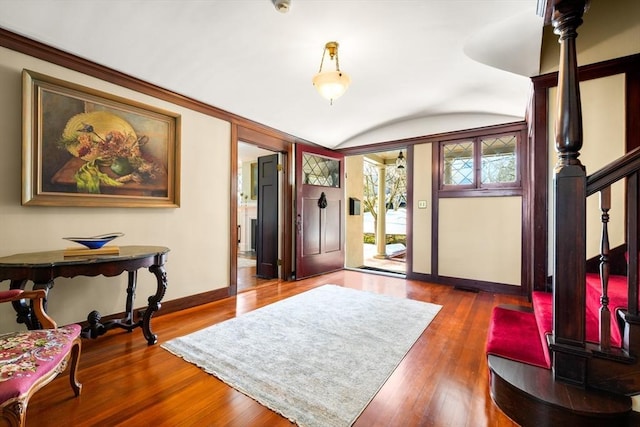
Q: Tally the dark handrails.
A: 1